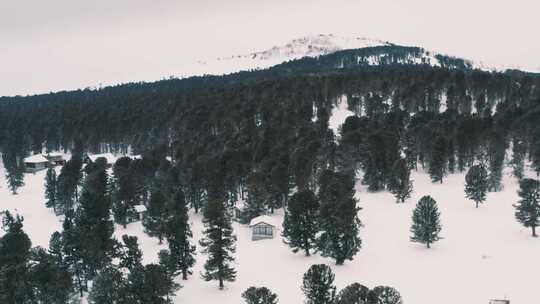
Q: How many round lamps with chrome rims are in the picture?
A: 0